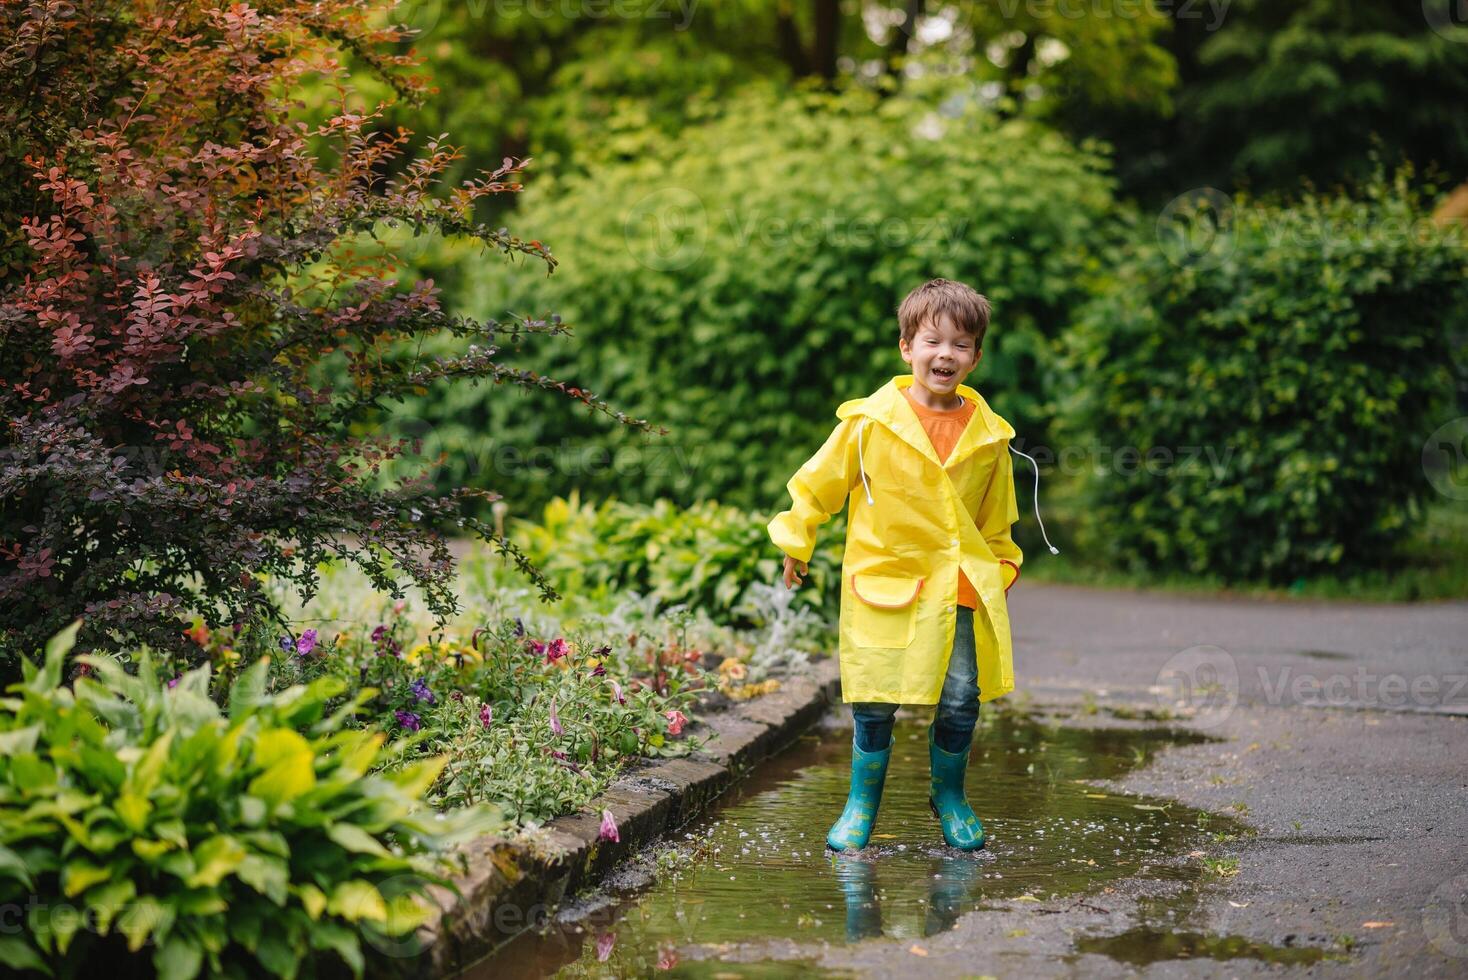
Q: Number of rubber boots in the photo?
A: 2